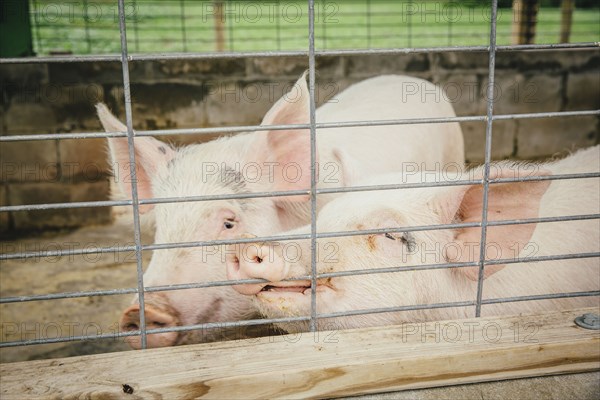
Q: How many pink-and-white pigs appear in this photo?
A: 2